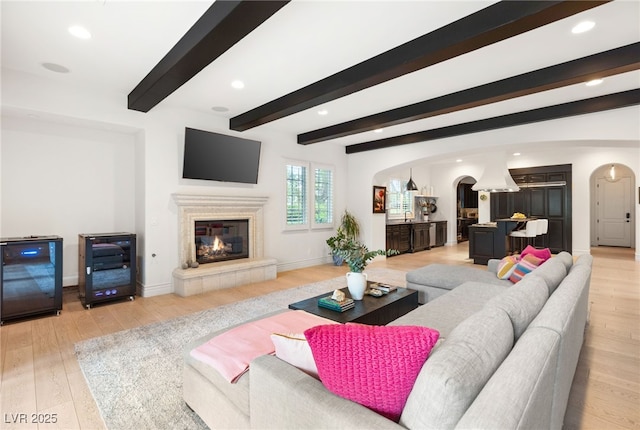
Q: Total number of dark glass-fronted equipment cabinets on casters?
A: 2